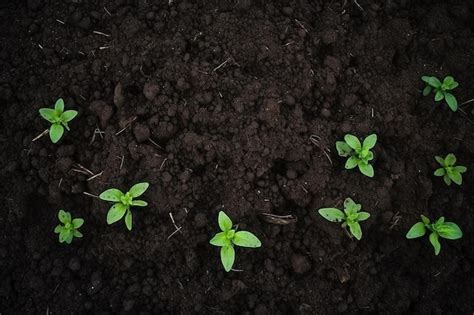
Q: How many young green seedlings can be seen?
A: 9